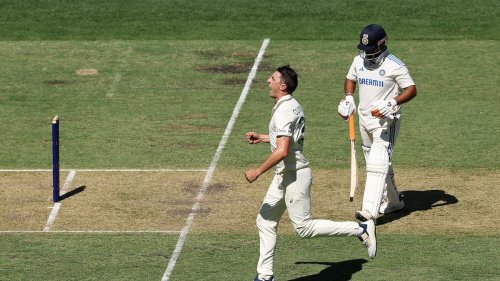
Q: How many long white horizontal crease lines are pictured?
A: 2